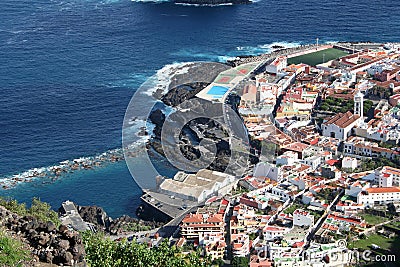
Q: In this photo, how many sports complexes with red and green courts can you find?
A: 1